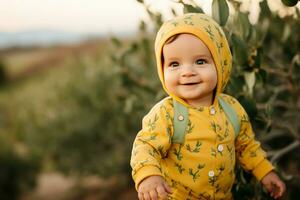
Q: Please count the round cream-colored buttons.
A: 4